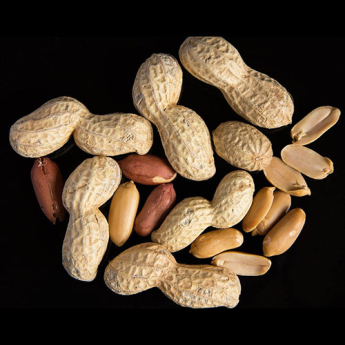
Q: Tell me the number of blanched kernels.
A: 9